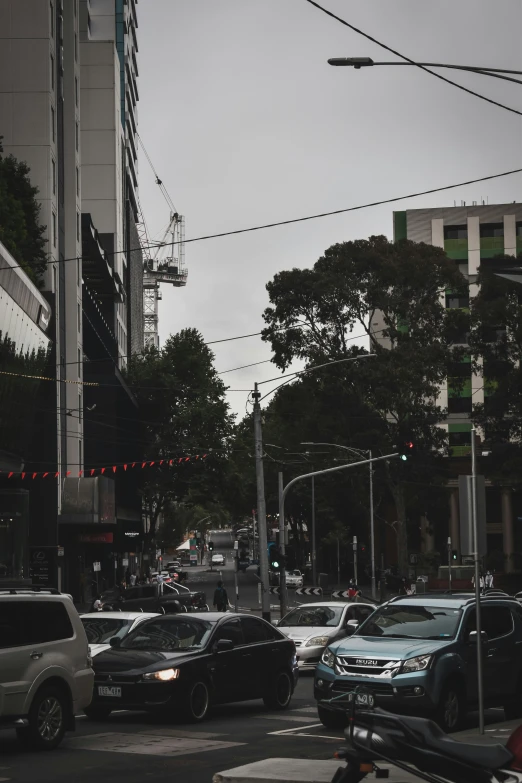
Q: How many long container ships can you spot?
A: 0